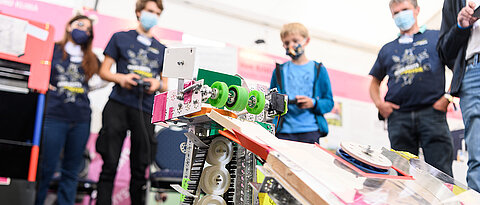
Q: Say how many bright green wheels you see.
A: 3